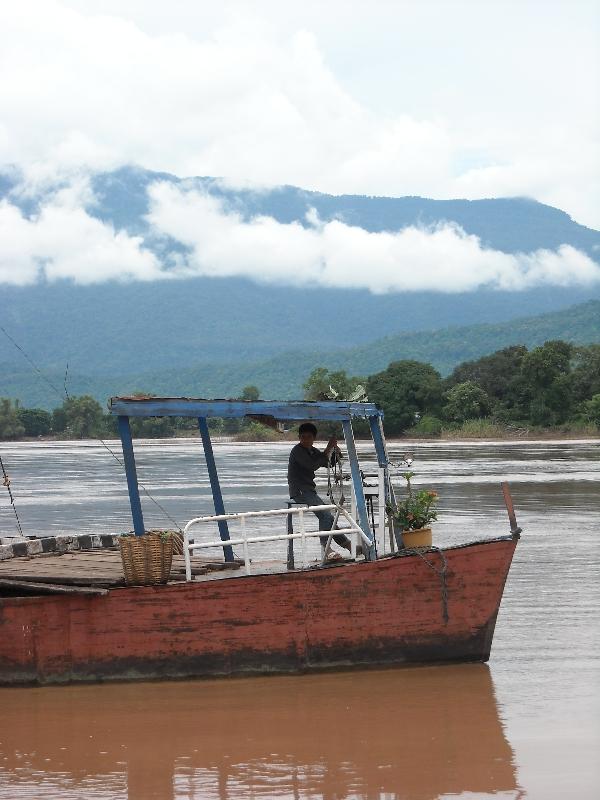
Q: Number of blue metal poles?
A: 4